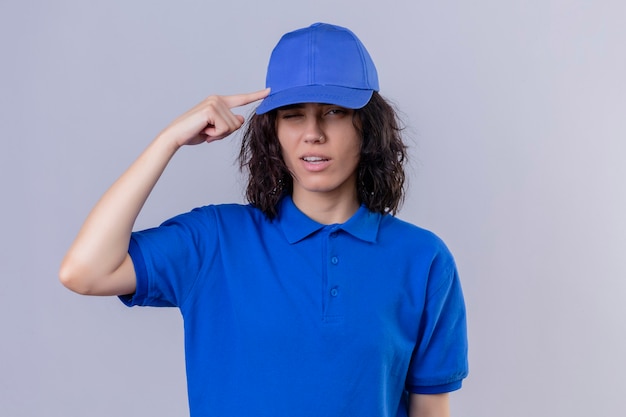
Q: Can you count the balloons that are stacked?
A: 0